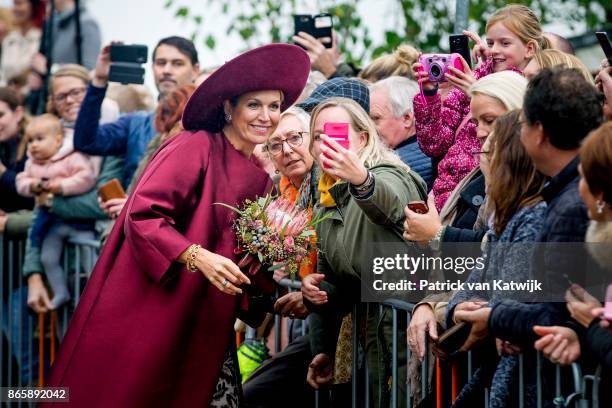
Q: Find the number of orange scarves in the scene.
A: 1